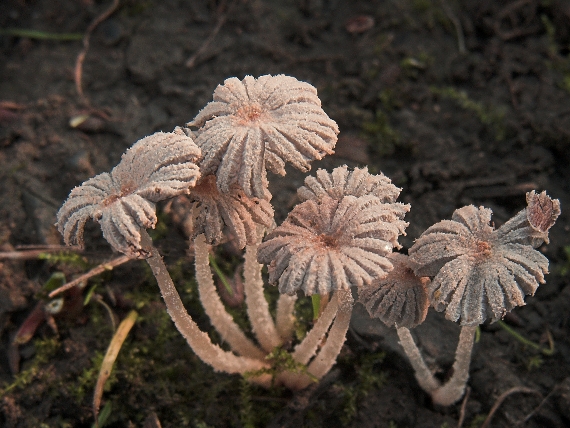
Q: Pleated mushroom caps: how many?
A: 7